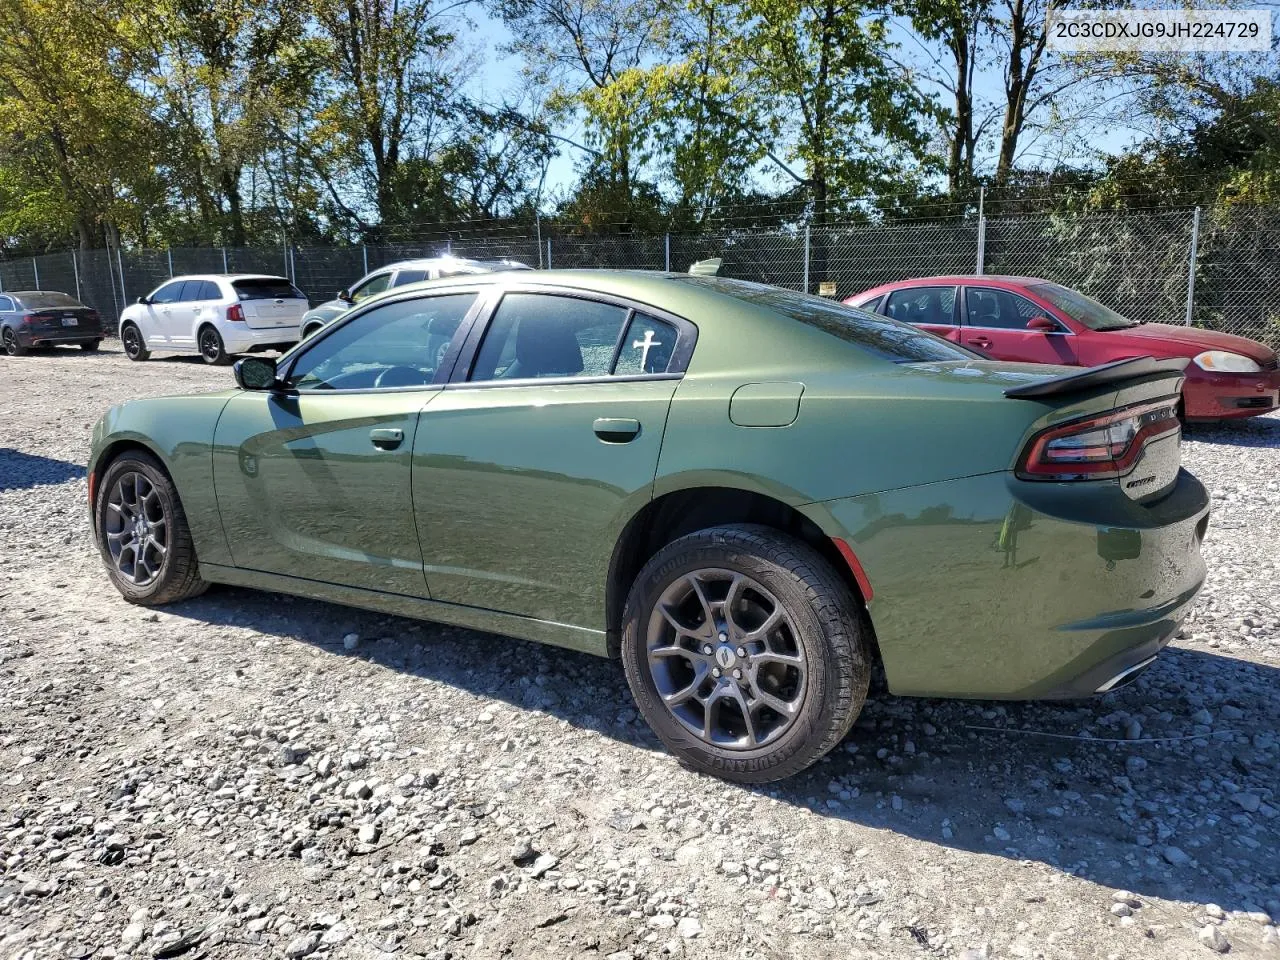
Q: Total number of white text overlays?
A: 1